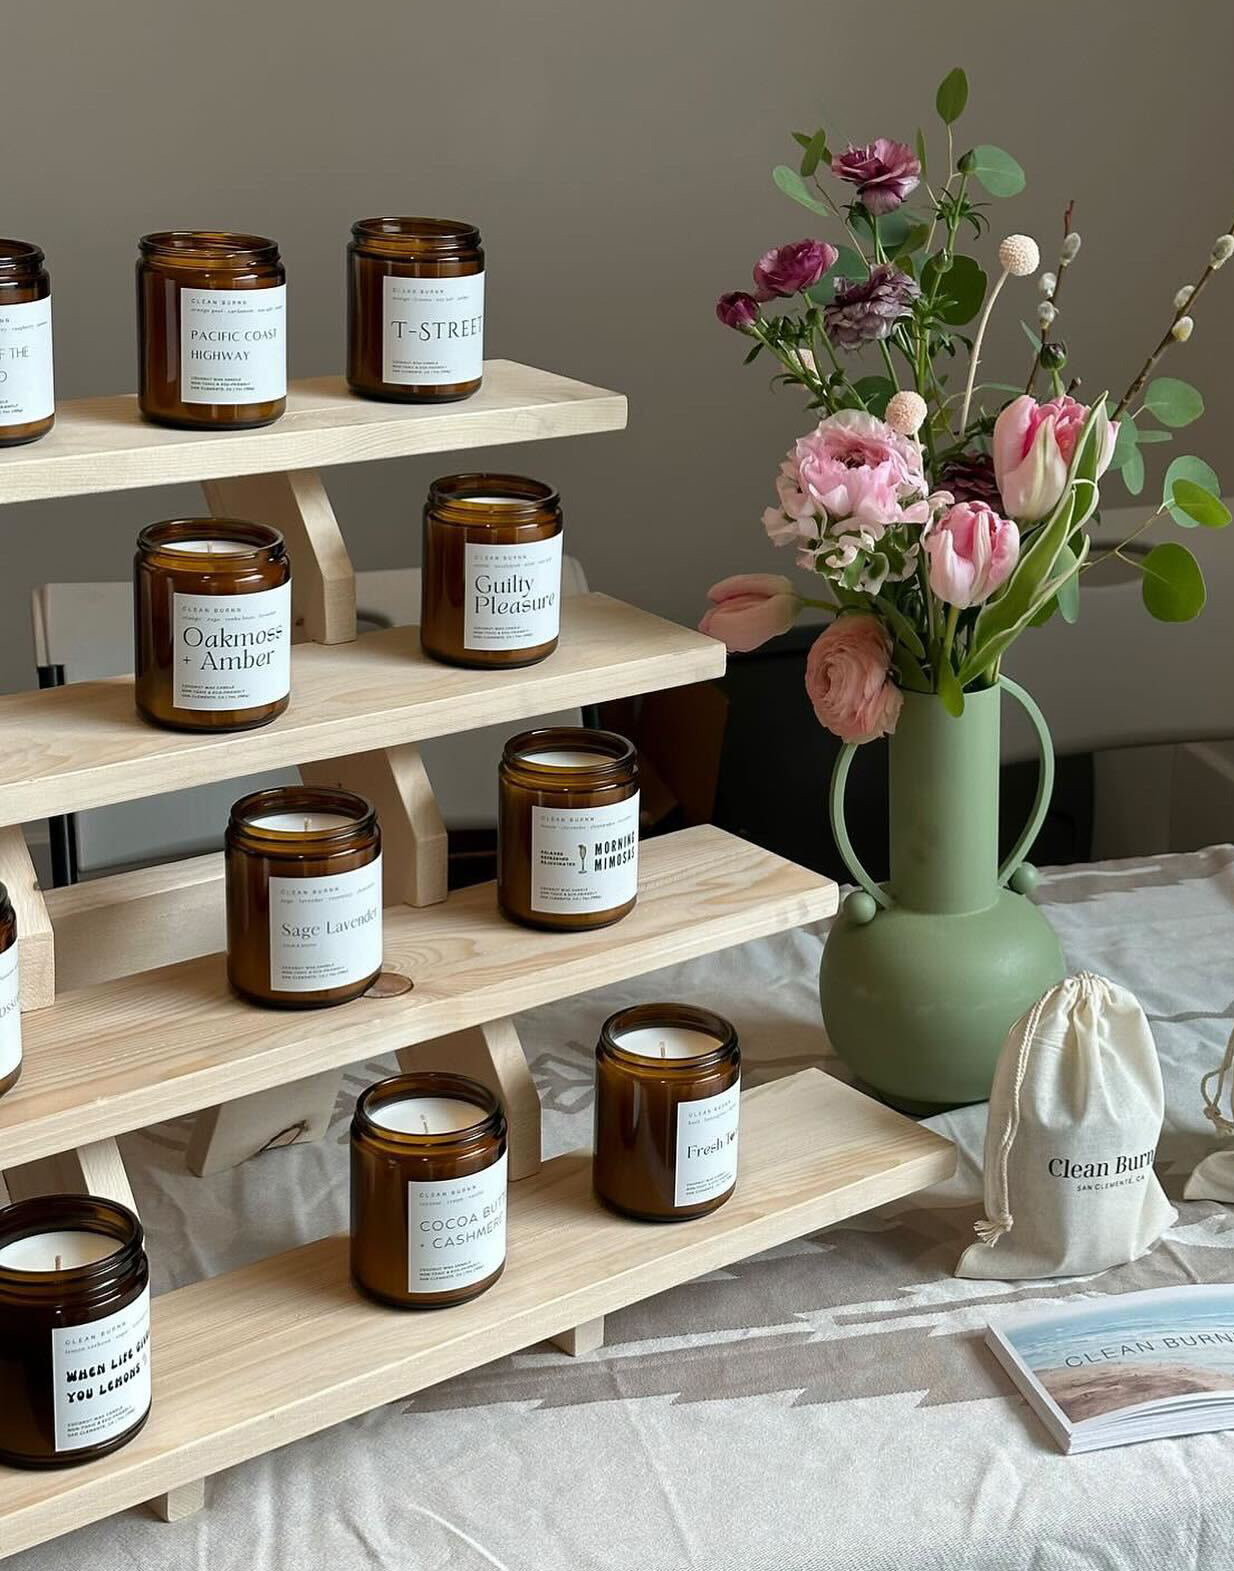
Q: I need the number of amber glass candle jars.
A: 11